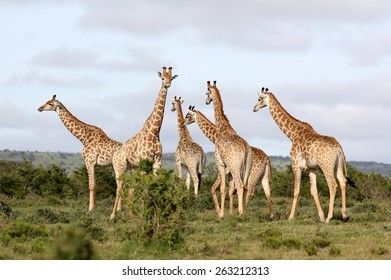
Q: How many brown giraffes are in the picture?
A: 6